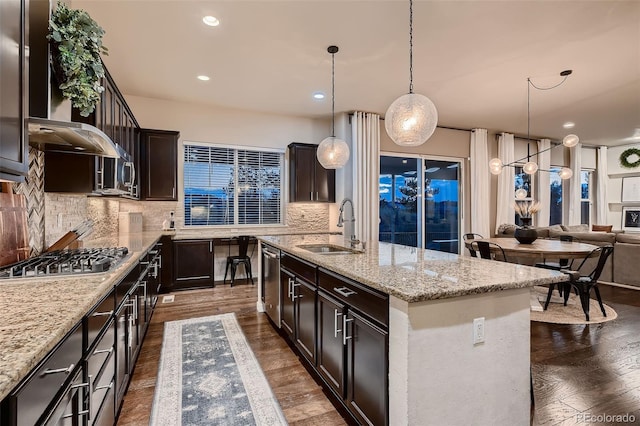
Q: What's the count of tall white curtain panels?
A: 6